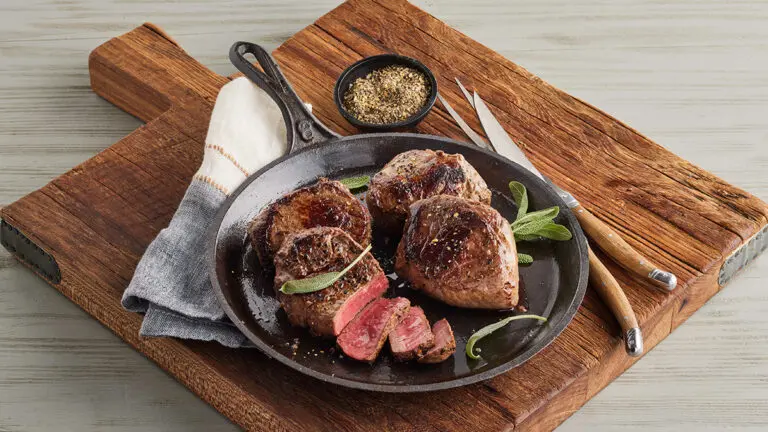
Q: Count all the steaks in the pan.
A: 4